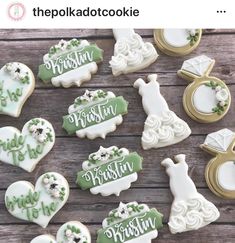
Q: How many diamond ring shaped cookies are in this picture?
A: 3